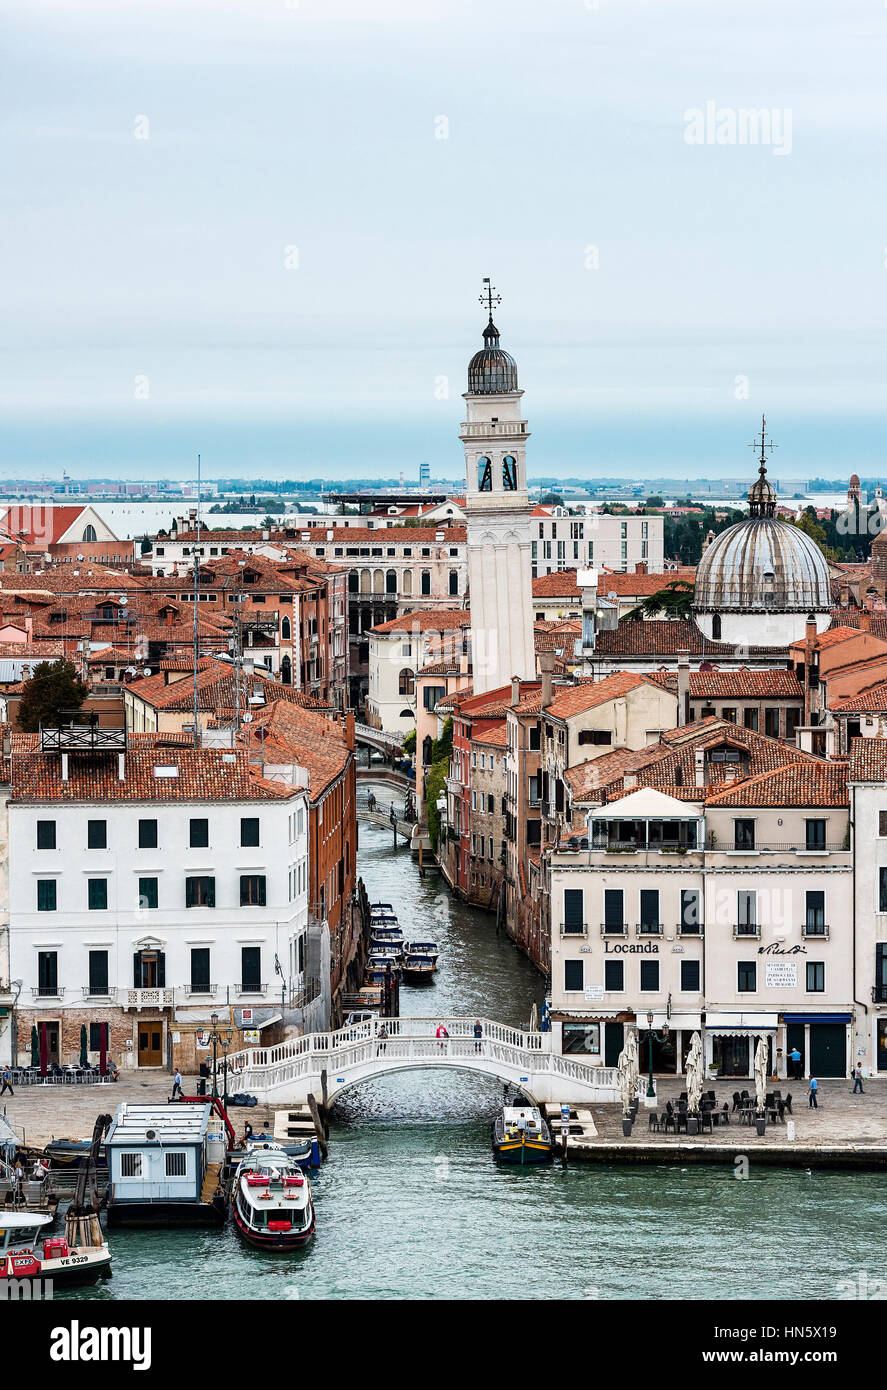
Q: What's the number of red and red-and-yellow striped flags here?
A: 0